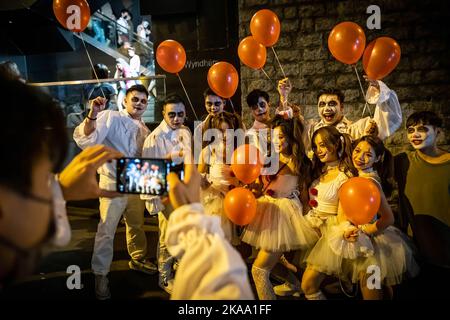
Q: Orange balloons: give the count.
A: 10